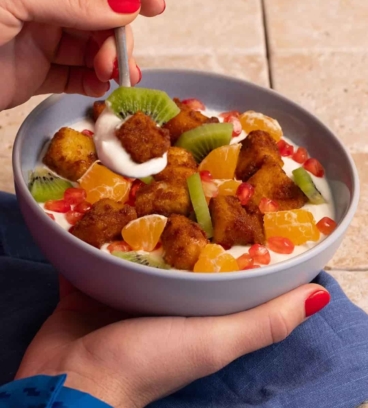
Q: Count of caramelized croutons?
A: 11